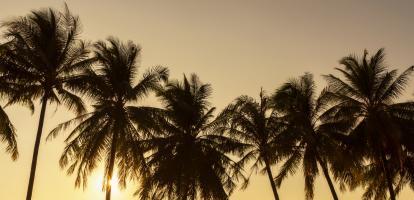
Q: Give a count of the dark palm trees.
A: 6